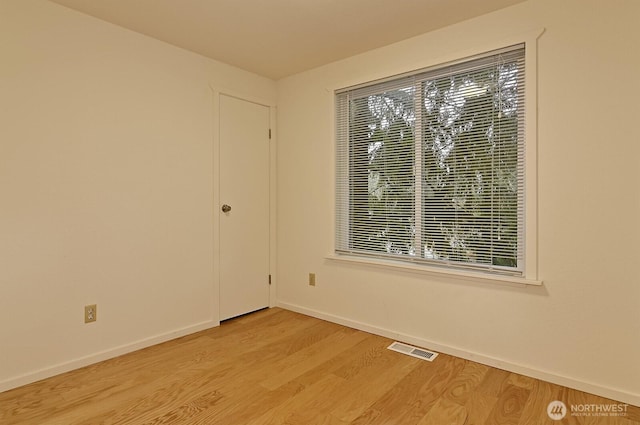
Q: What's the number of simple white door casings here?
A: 1